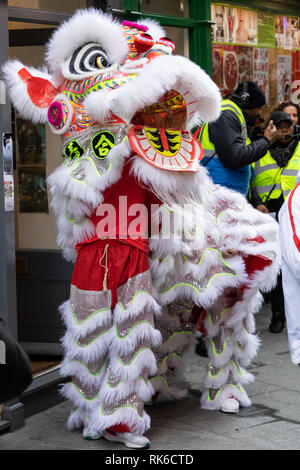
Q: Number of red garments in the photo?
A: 2